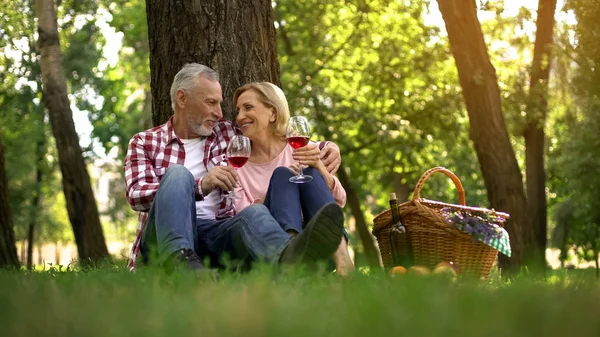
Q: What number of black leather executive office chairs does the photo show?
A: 0